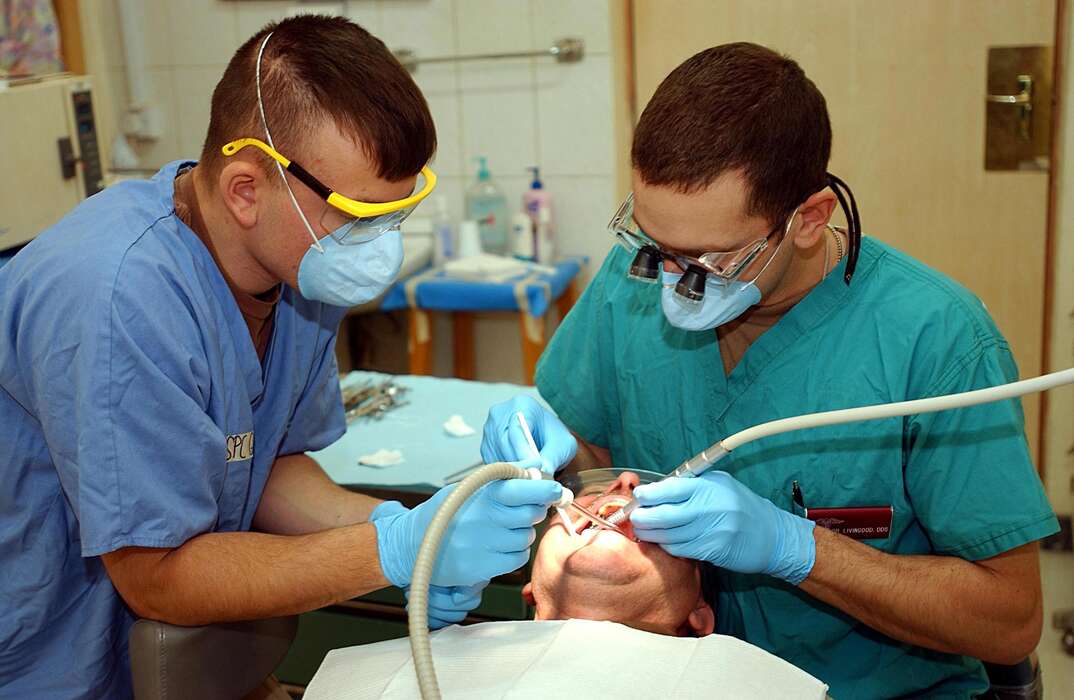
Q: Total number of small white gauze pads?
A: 2